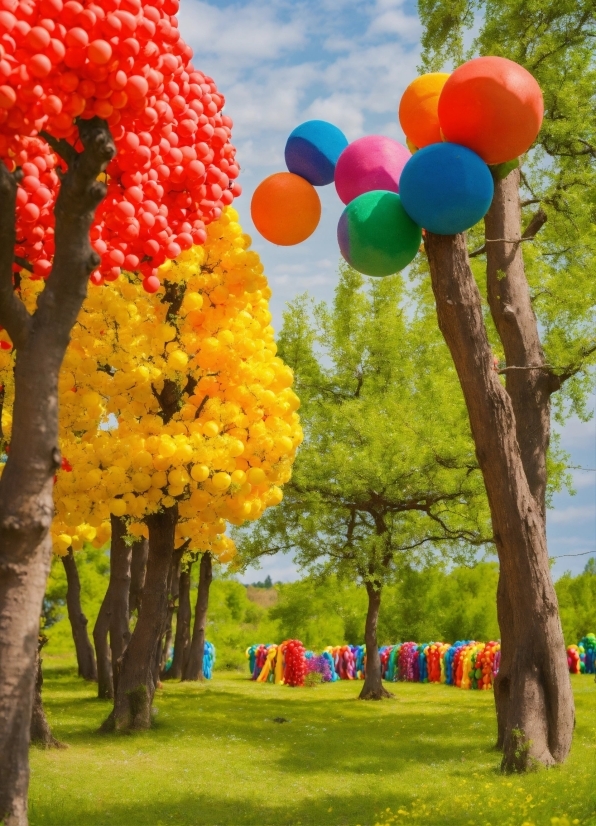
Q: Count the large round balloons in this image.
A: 7